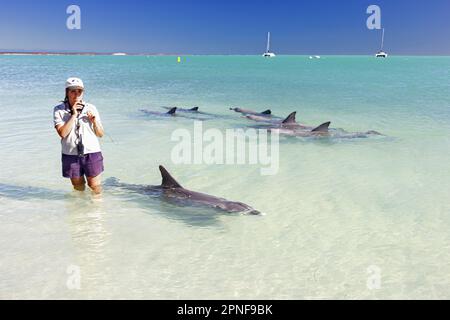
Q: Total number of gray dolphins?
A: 6